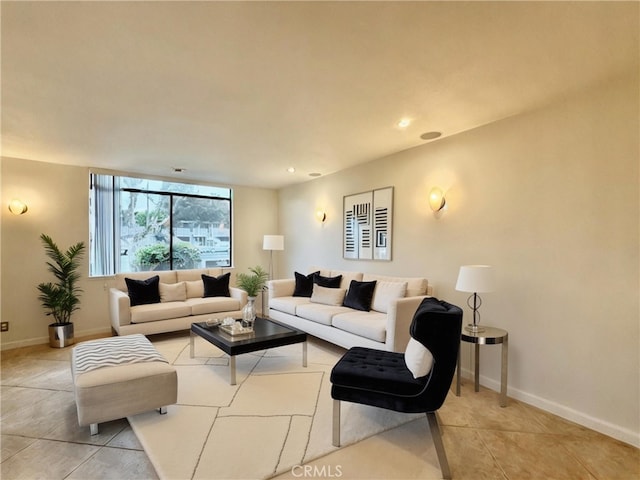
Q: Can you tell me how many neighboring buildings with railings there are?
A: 1